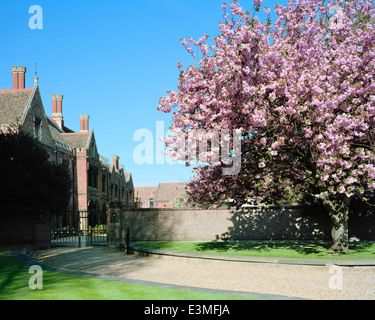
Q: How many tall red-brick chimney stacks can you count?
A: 4